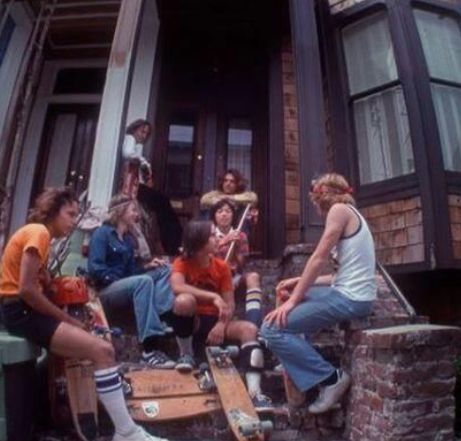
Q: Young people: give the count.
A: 7